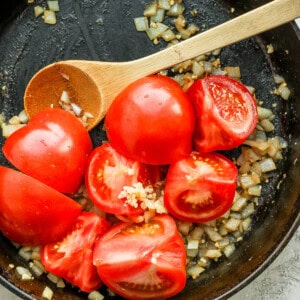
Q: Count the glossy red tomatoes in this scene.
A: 8